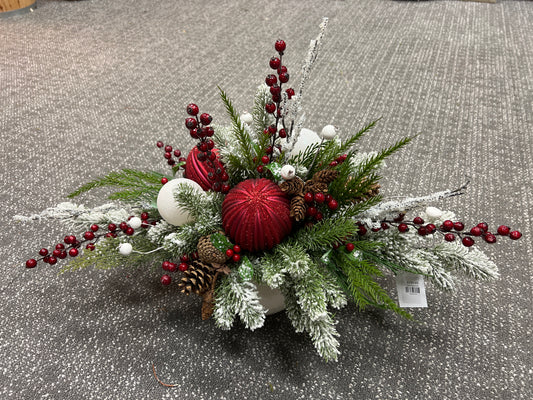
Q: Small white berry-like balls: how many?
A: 6